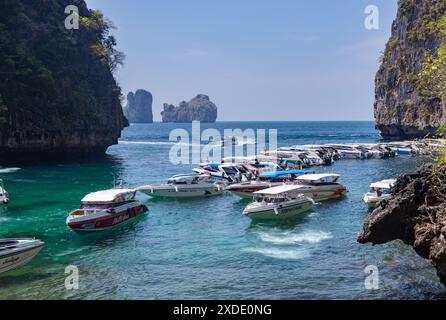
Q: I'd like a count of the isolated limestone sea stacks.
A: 2